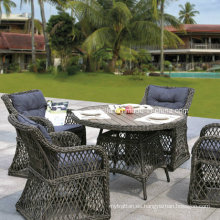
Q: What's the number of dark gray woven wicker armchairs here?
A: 4